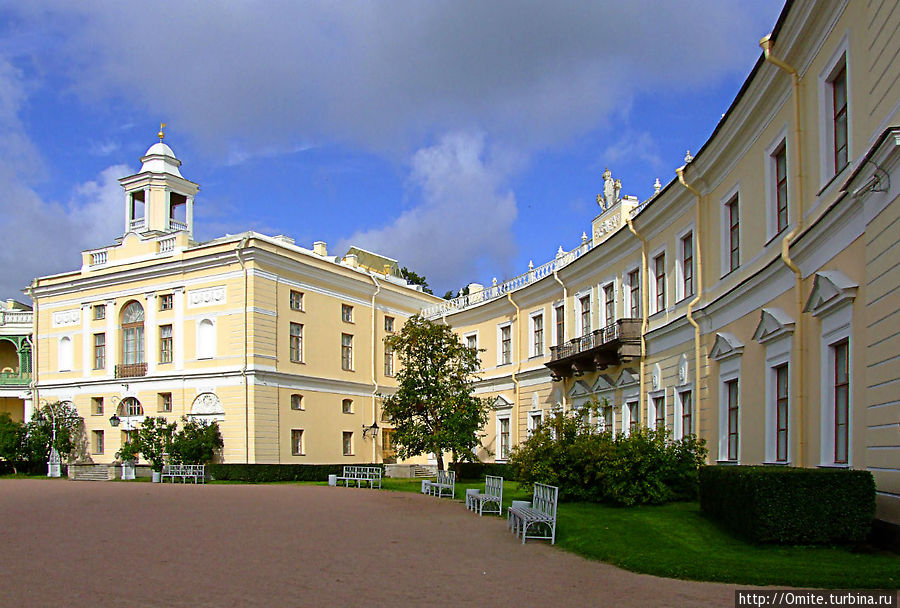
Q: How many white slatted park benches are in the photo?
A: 5